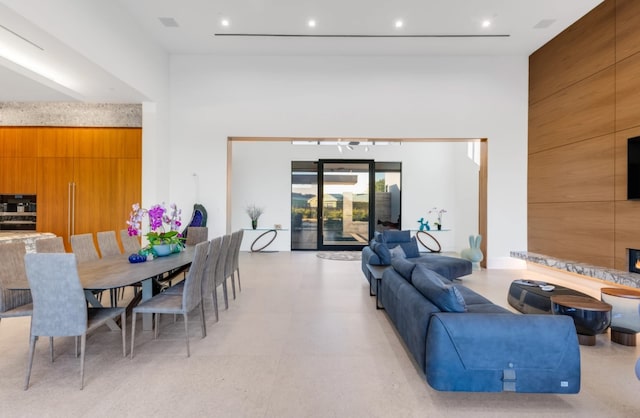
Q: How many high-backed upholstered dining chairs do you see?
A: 12